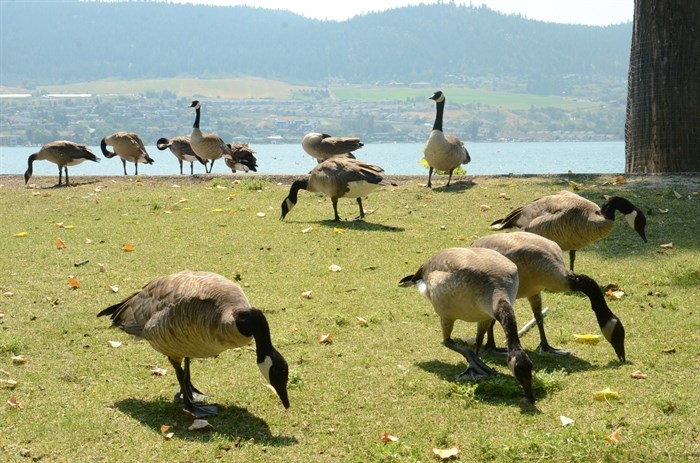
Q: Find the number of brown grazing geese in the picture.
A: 6